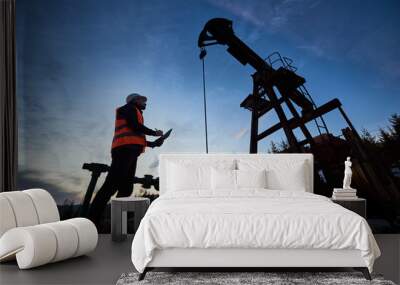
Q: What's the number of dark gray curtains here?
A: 1